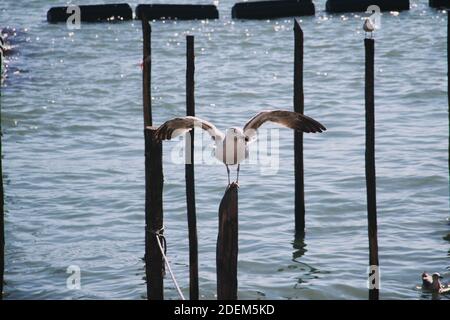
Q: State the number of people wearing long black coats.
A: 0